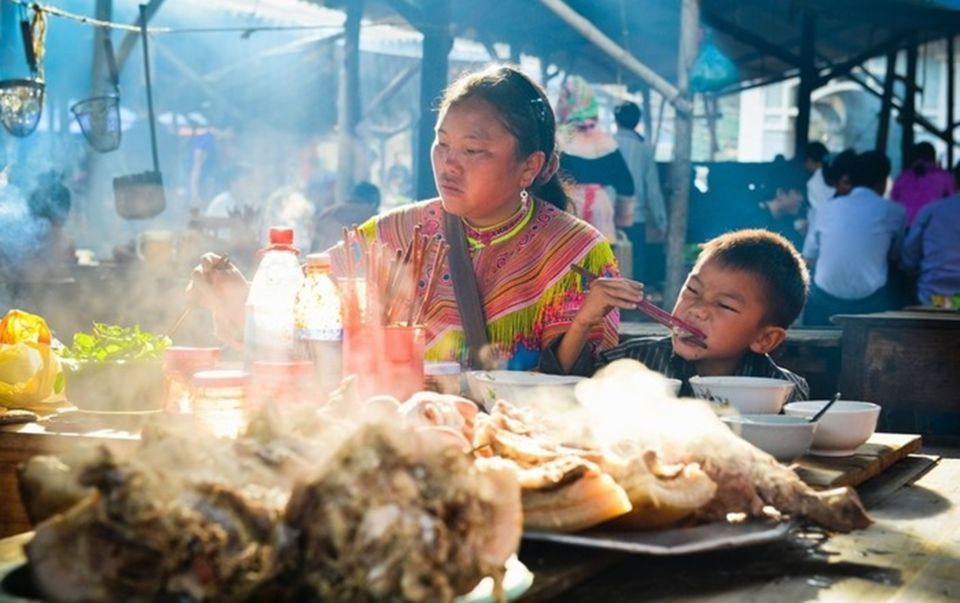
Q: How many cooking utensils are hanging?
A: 3